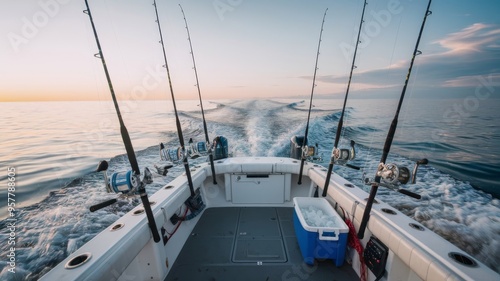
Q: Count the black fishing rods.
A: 6